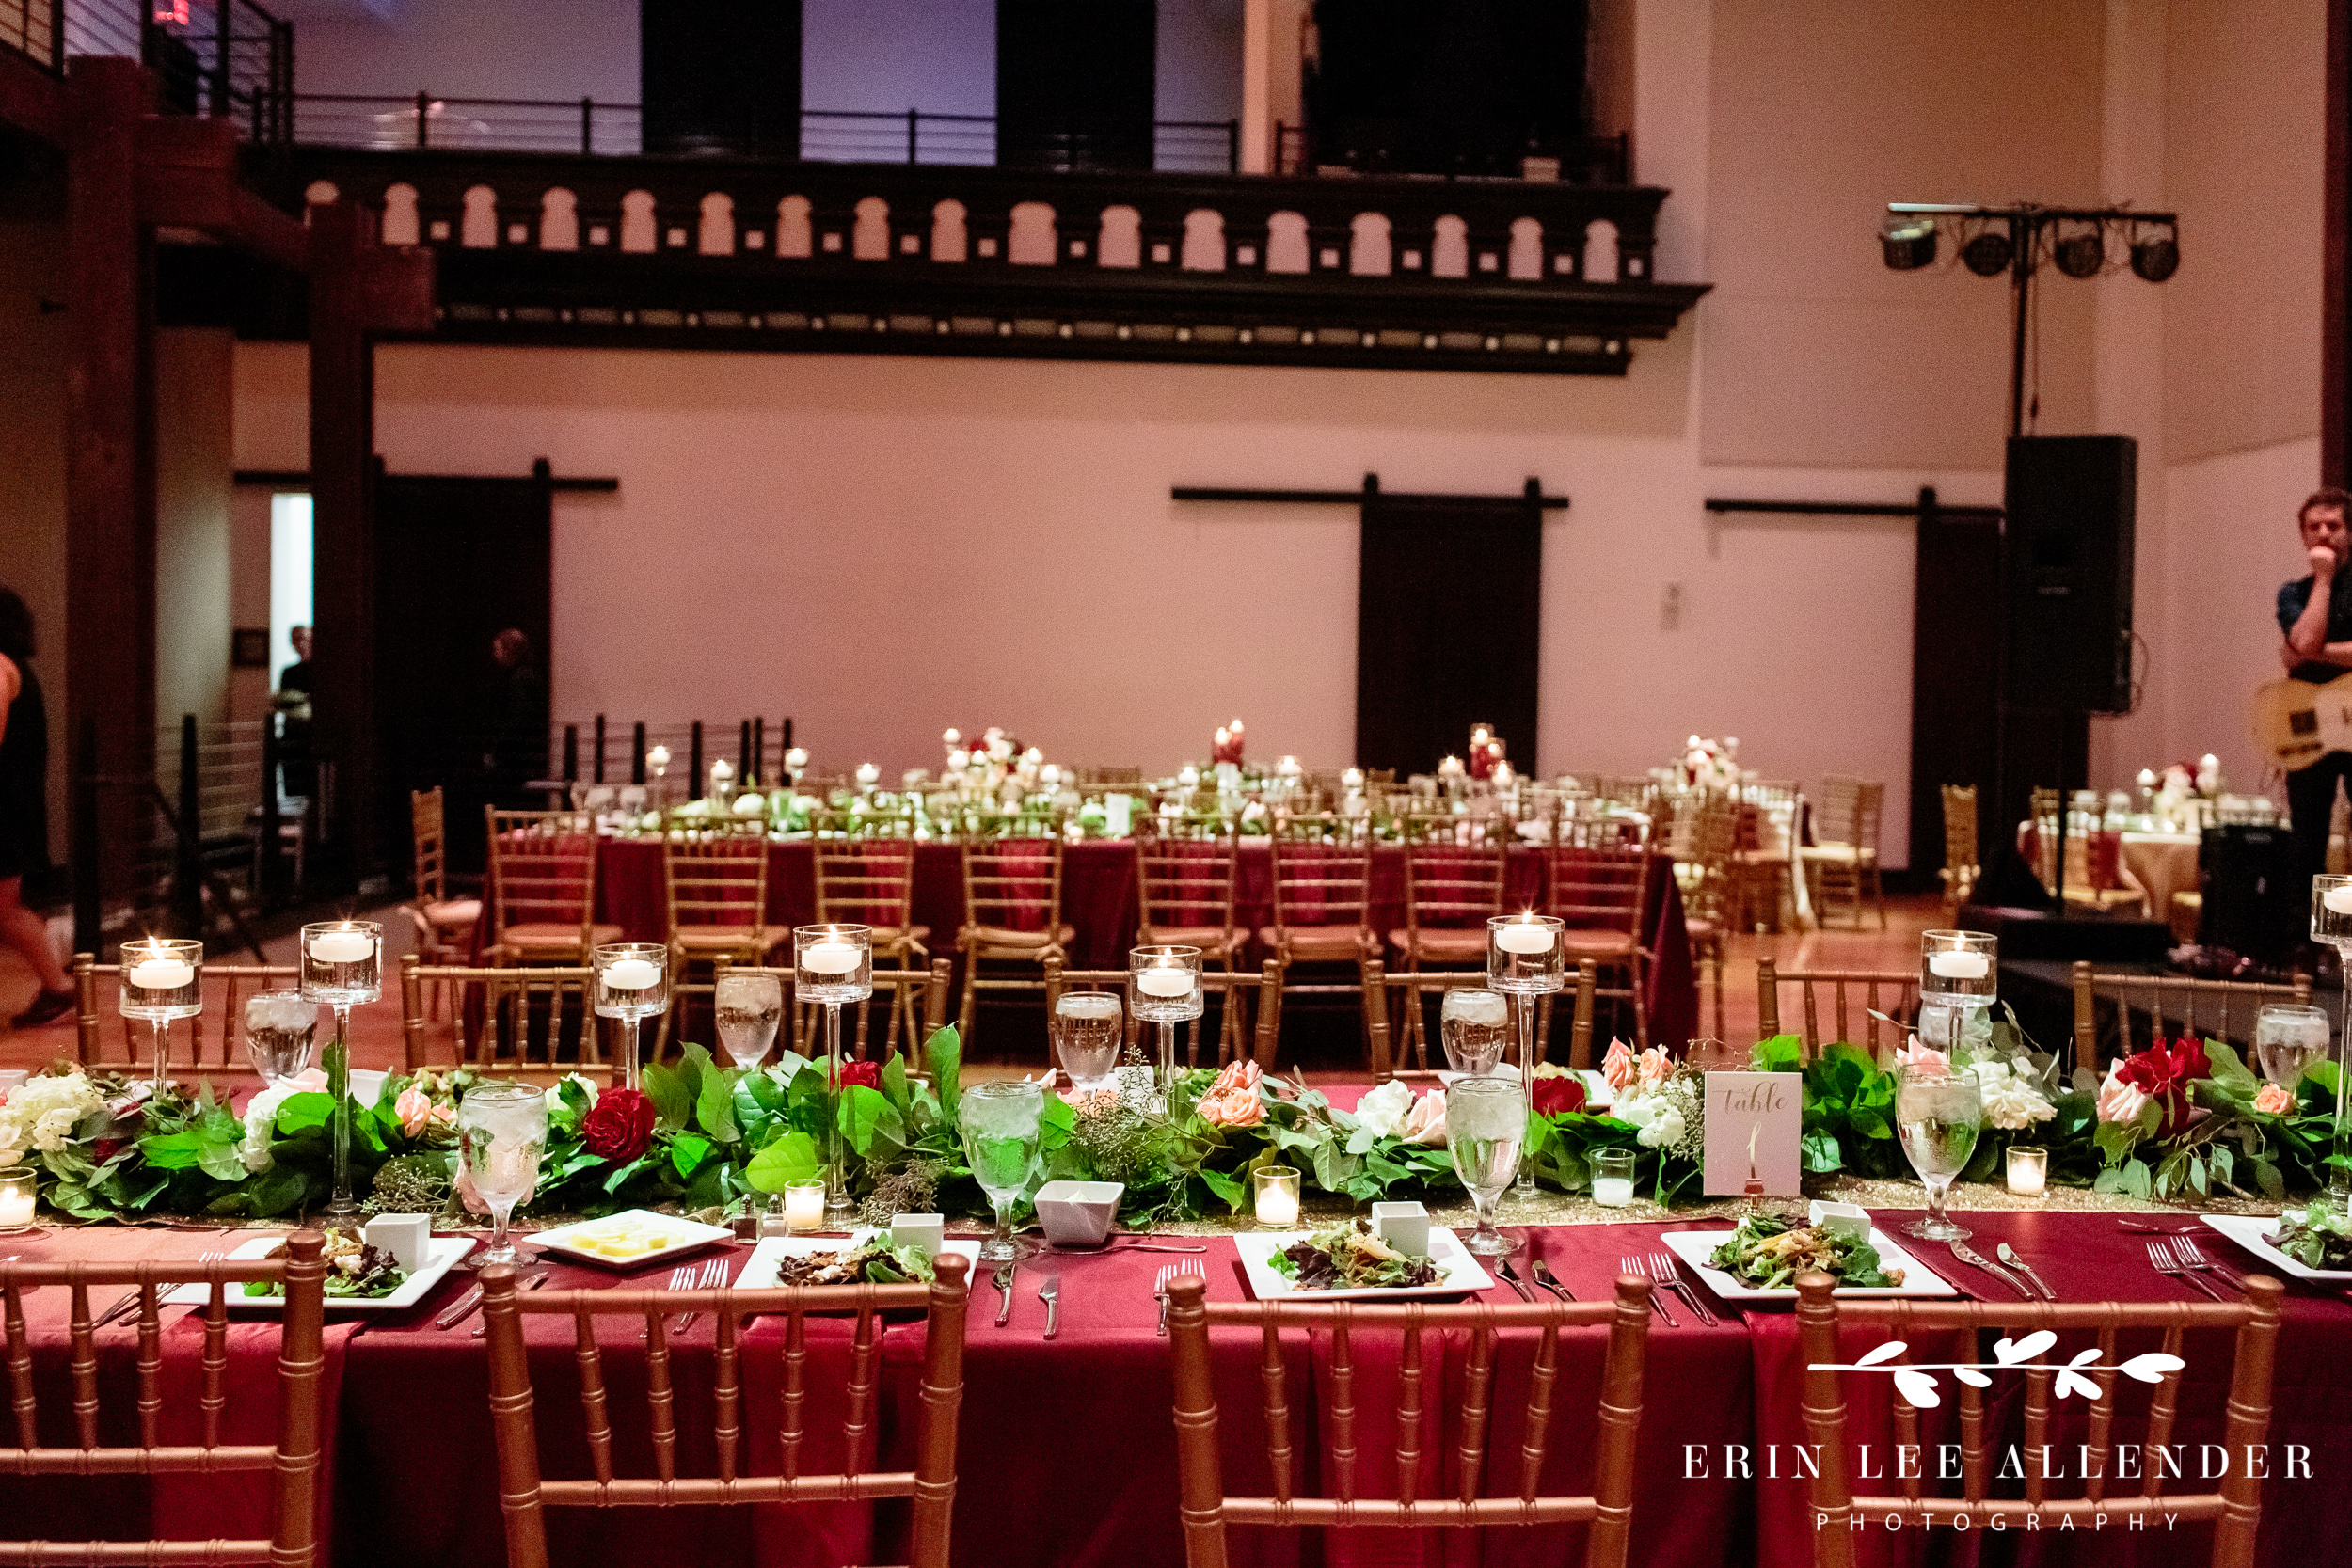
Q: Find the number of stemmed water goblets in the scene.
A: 10